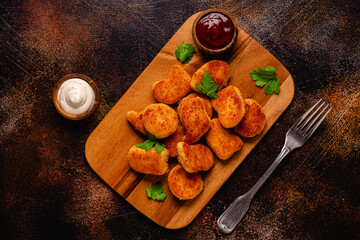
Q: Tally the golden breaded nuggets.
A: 13